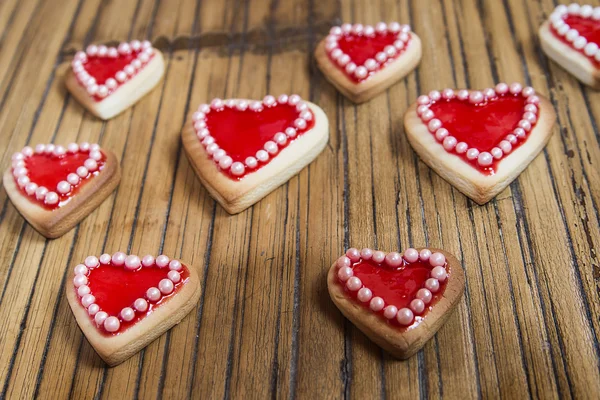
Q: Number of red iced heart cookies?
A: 8